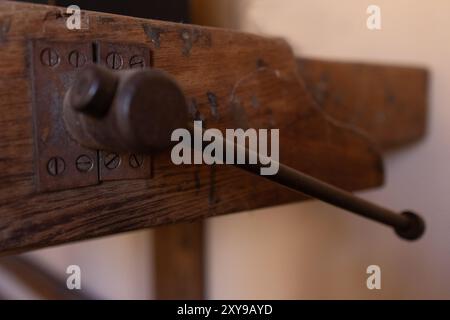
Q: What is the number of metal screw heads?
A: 8